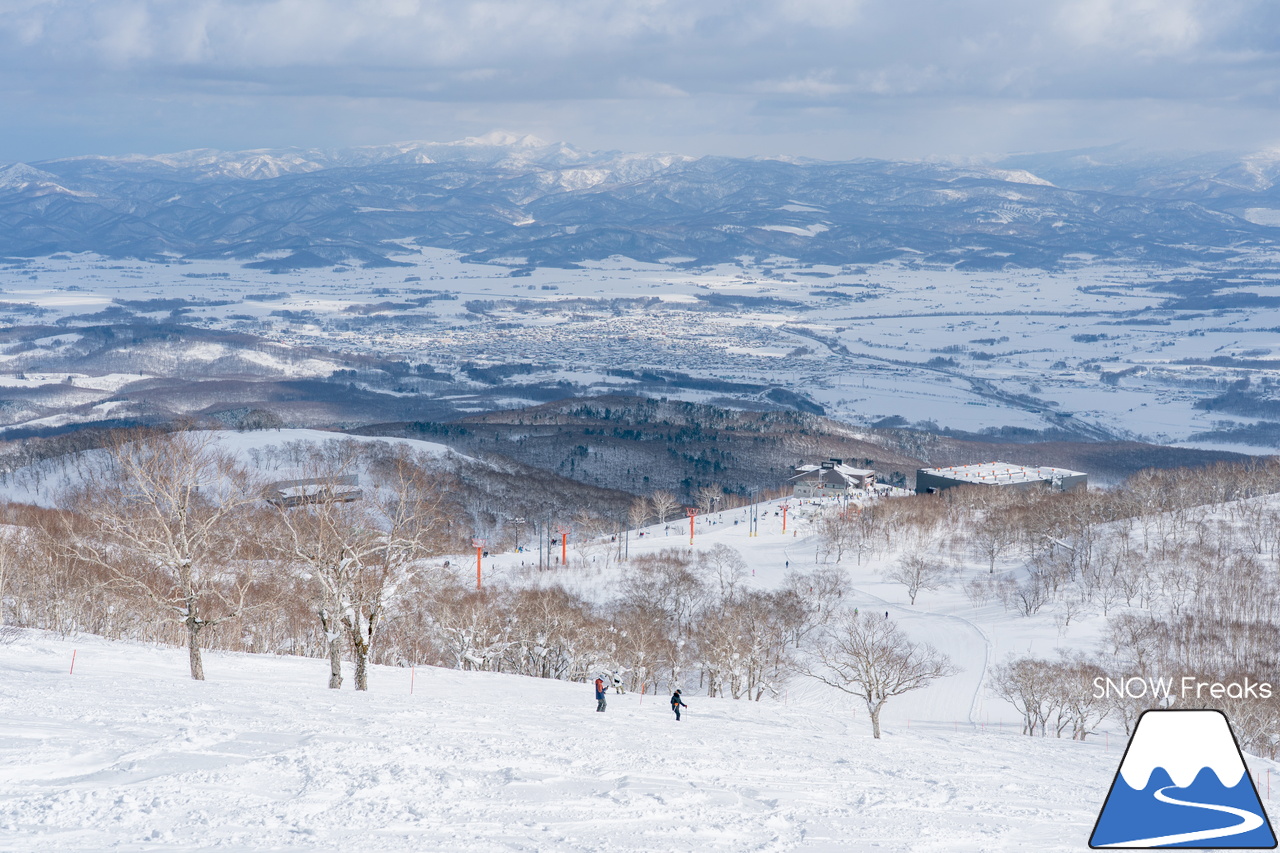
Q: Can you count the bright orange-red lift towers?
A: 4